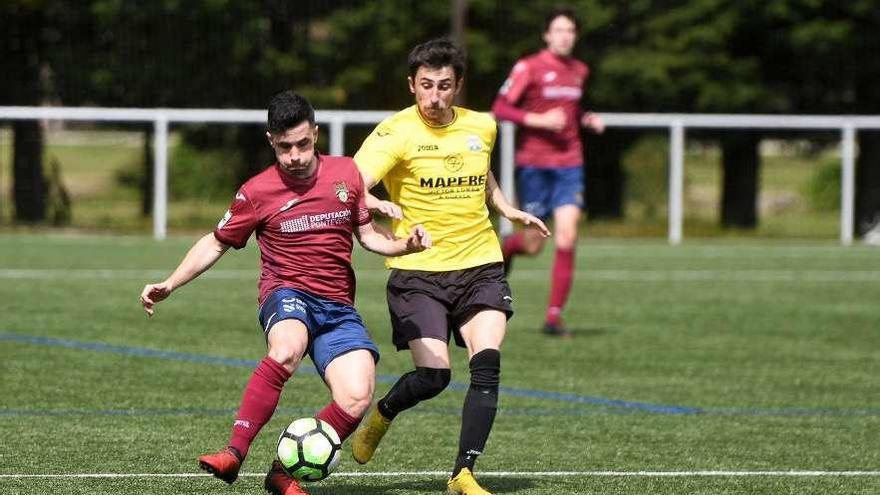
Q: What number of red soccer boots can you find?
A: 2